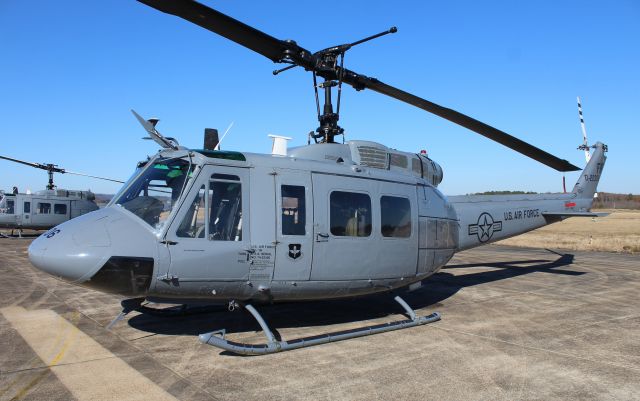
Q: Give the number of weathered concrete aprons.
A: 1